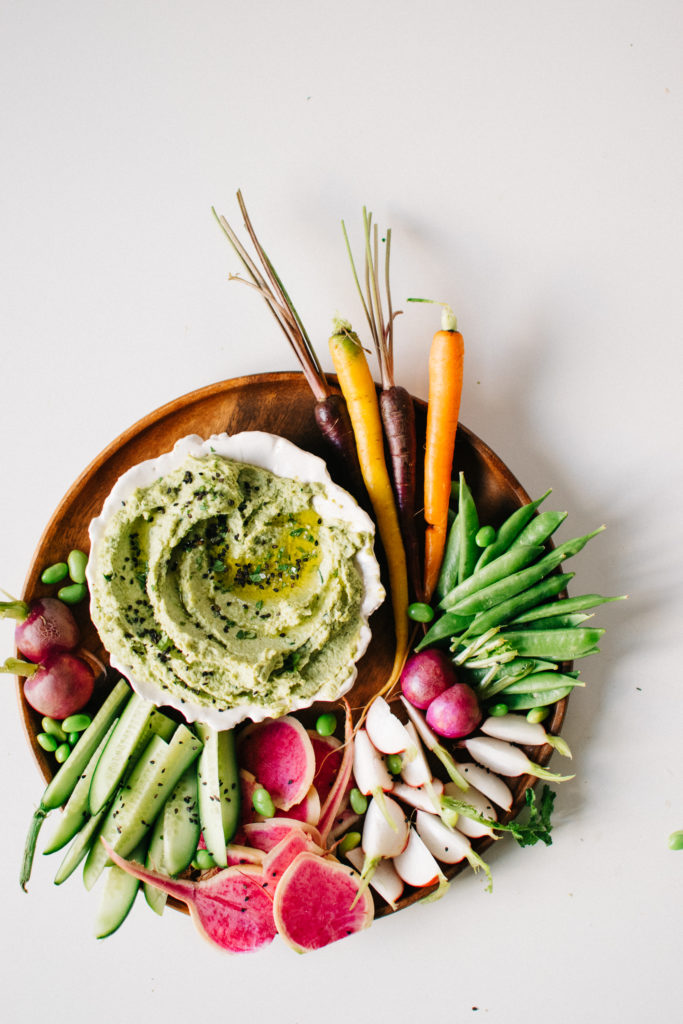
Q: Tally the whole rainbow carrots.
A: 4